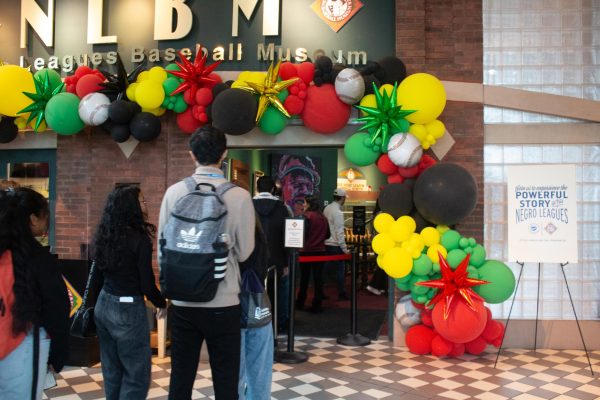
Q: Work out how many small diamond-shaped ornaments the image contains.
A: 2